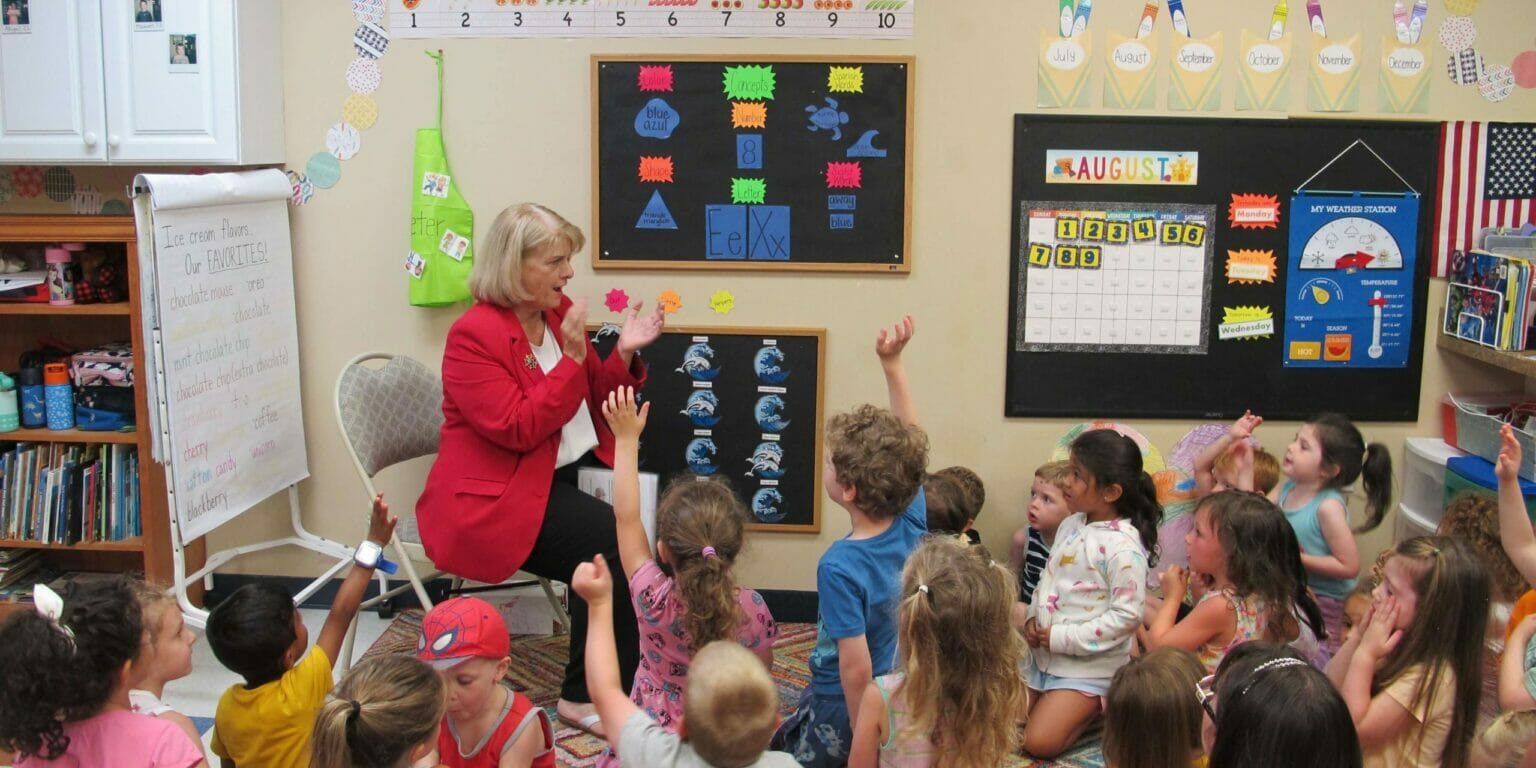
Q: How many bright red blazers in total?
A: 1